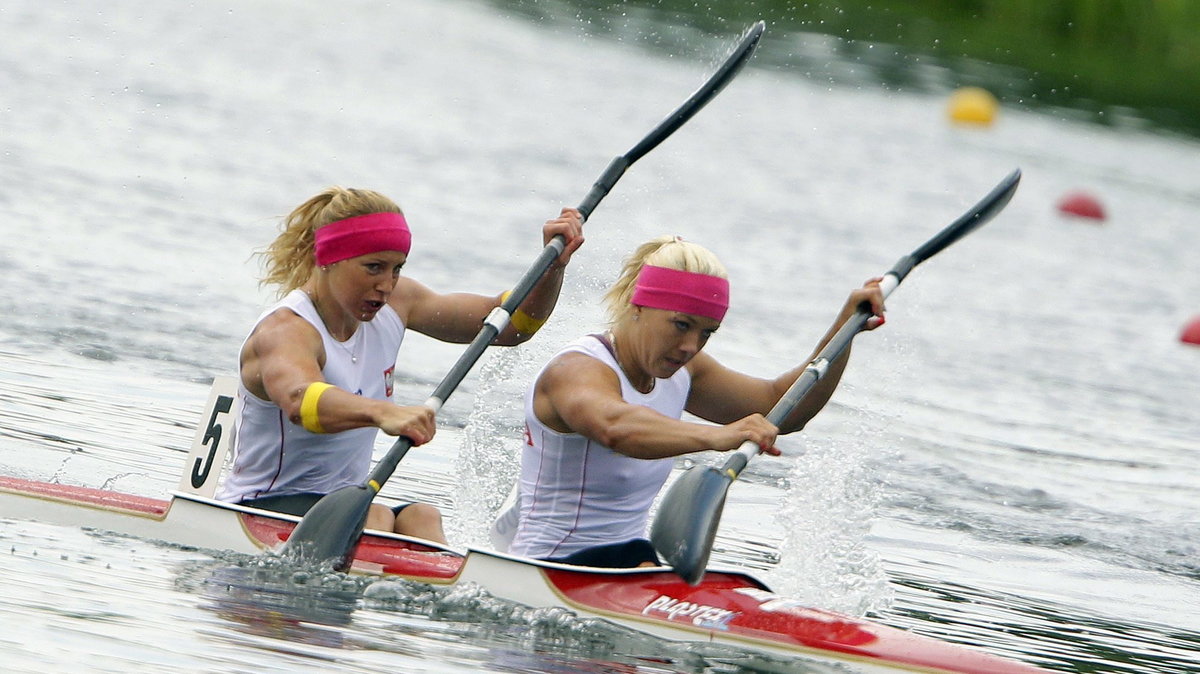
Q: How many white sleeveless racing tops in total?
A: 2